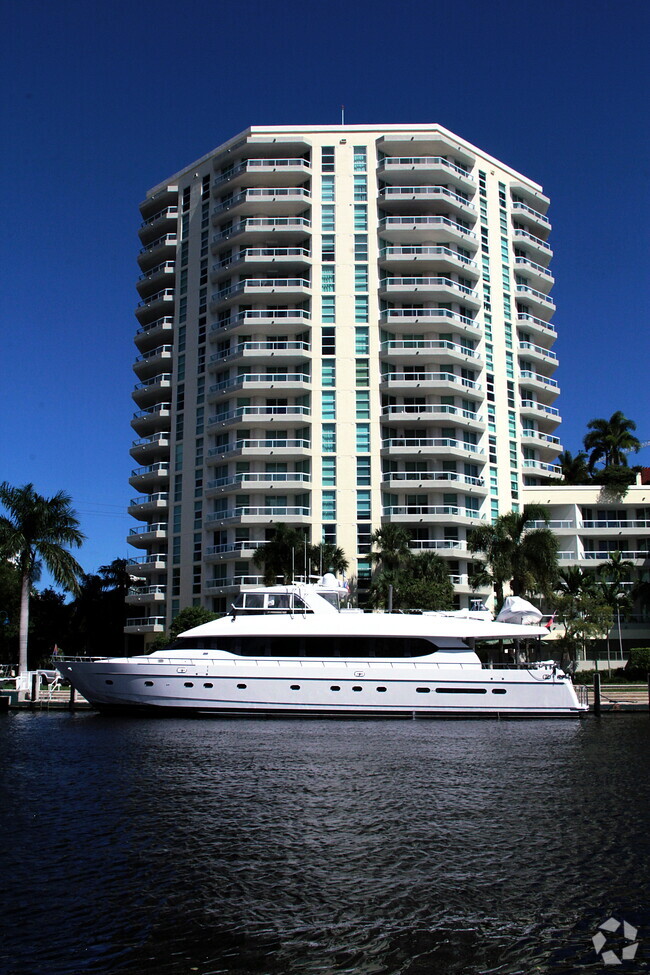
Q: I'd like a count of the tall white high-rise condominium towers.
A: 1